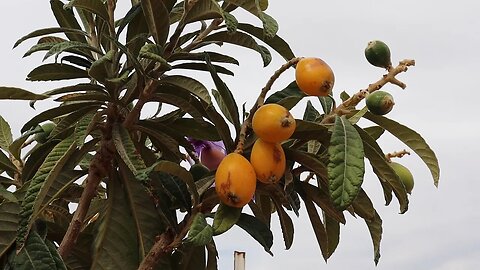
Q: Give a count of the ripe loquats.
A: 4